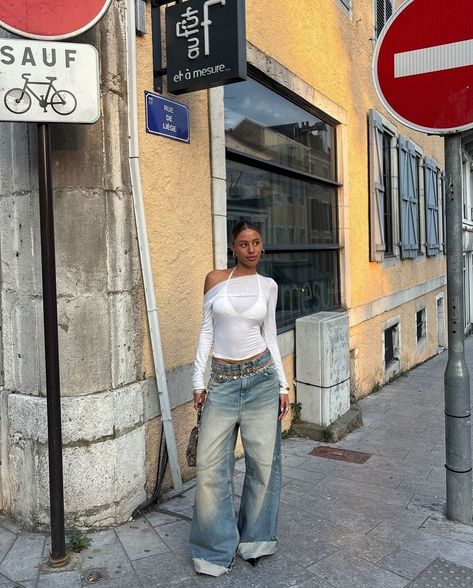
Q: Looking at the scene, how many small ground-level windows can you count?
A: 2